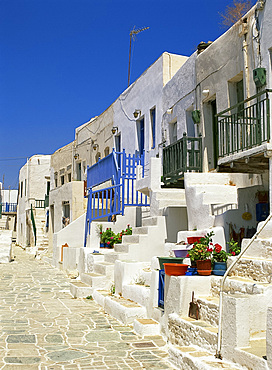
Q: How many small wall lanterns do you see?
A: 4